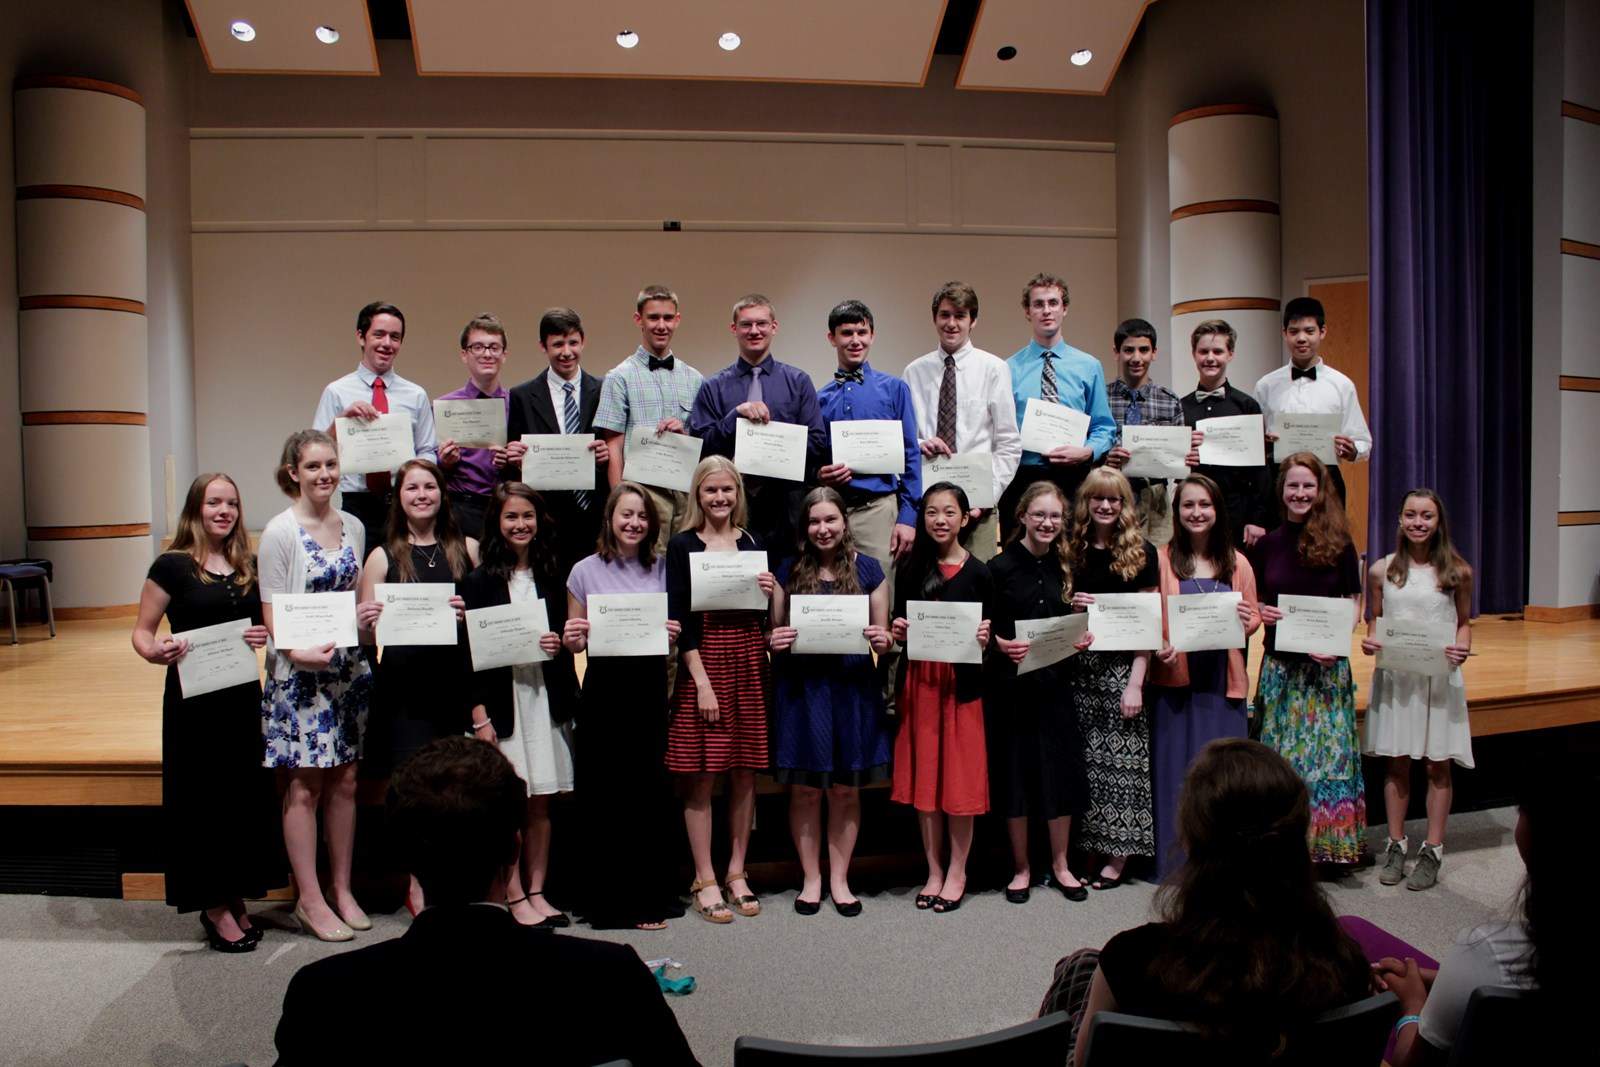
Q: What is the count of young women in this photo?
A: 13